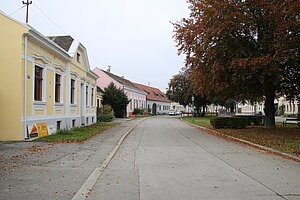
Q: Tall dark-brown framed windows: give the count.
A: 5